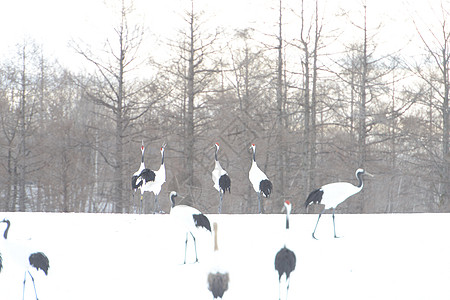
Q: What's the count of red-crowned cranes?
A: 9